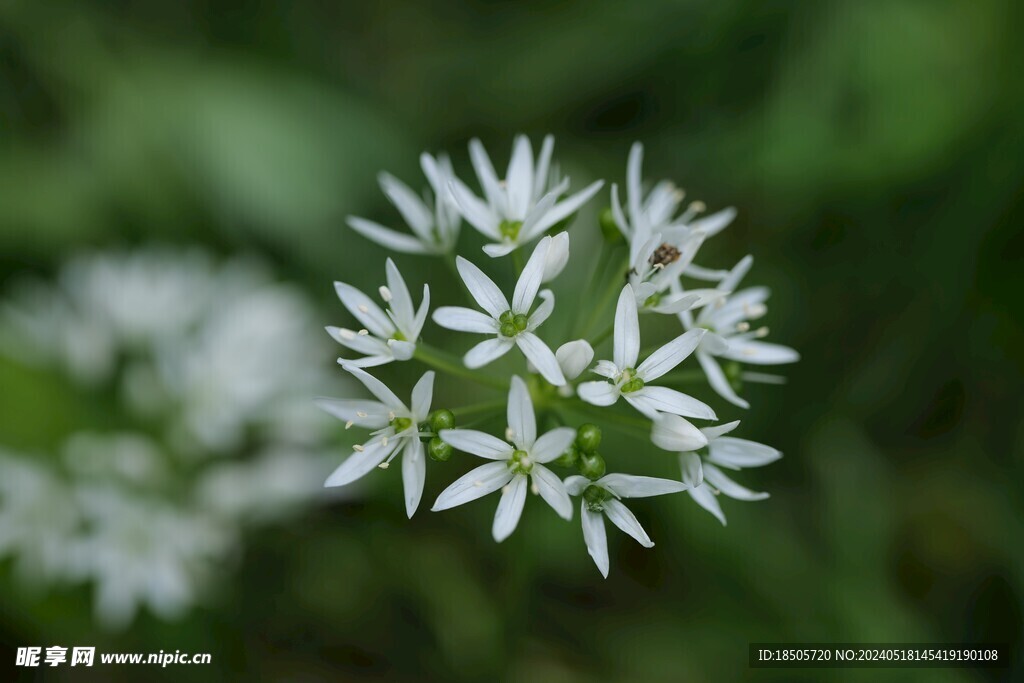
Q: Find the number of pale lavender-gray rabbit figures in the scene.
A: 0